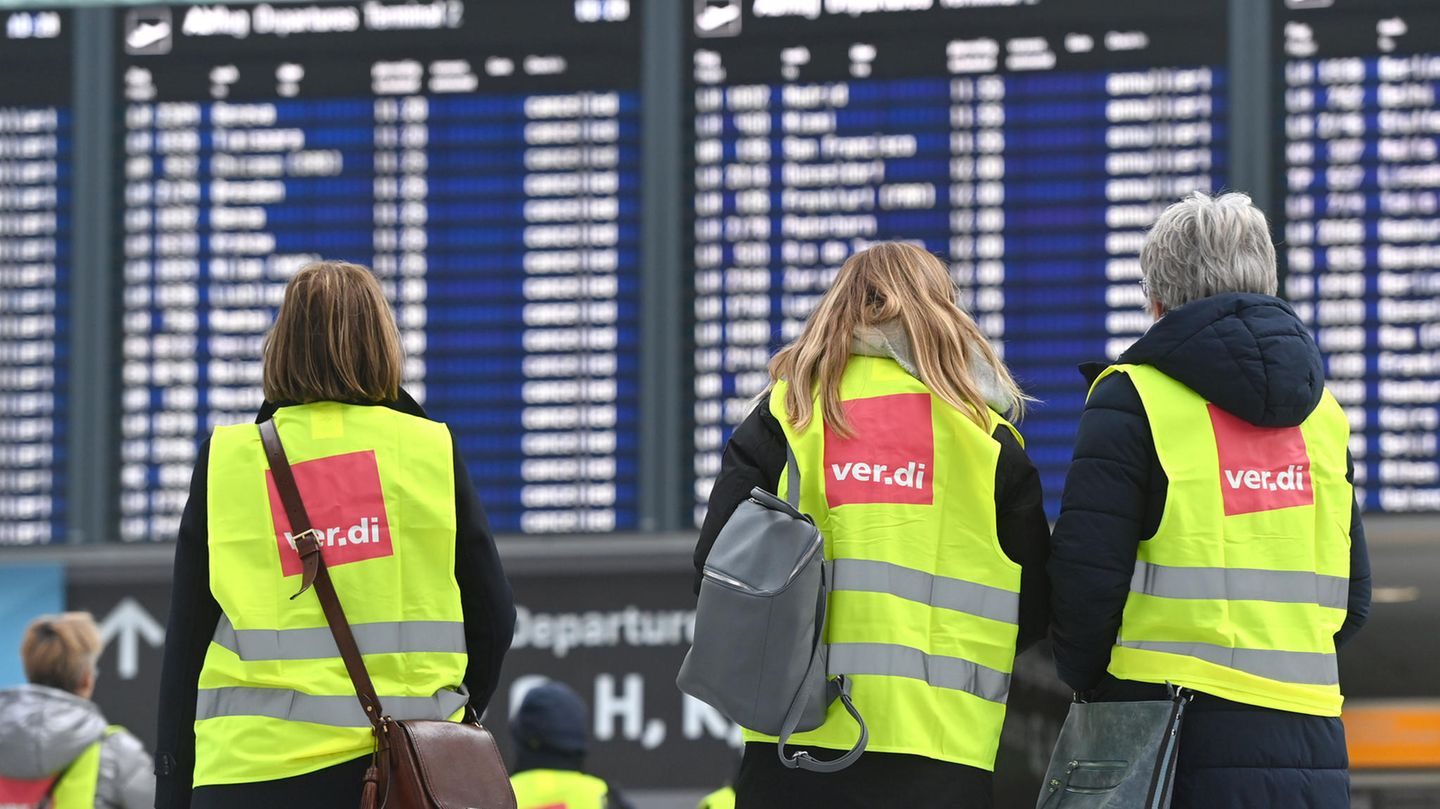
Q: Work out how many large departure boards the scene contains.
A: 4